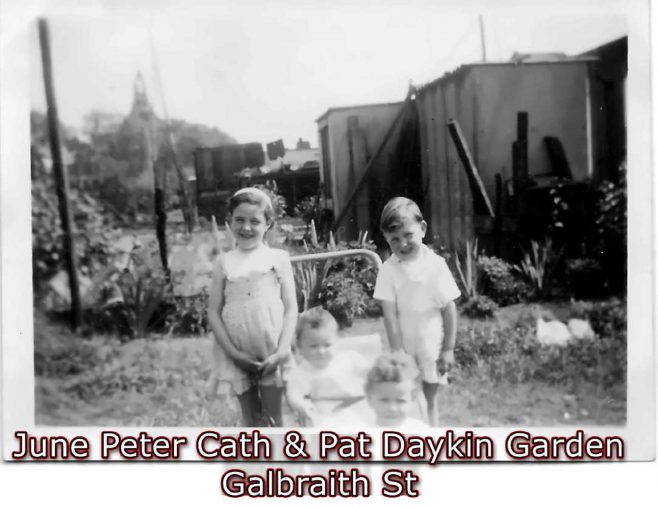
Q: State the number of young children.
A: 4